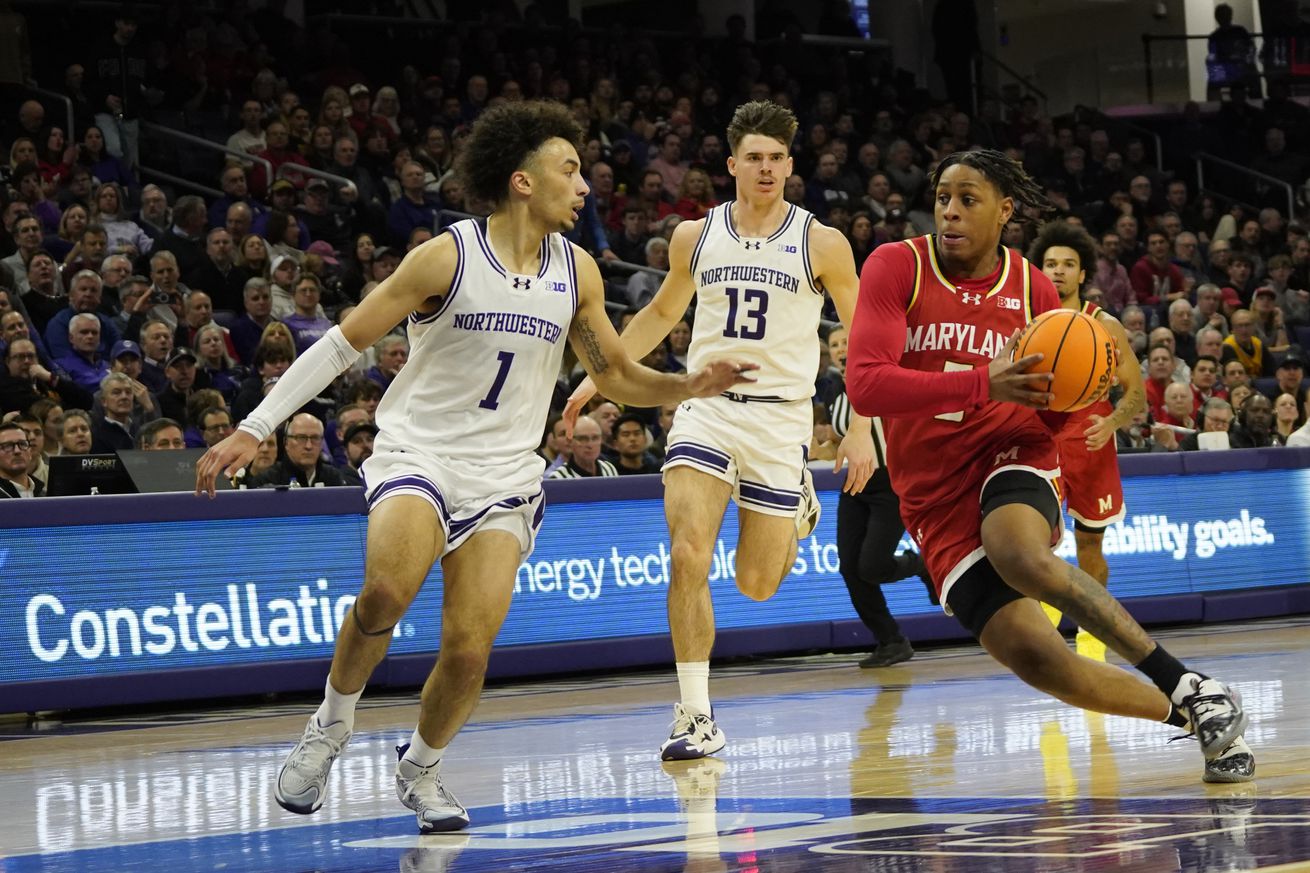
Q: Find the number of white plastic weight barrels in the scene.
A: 0